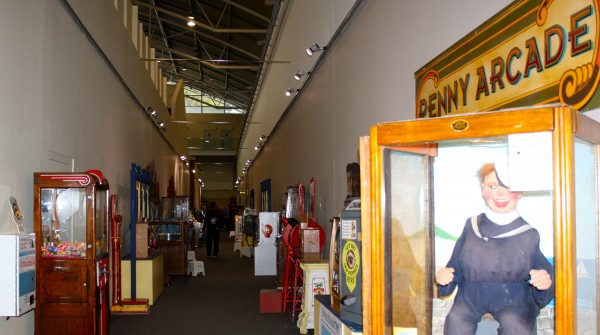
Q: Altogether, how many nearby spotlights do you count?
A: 3